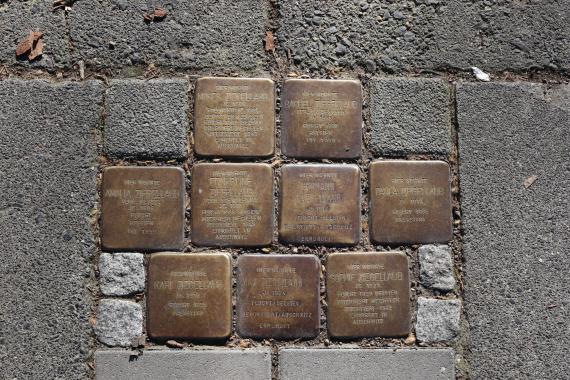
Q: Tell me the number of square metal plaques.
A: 9